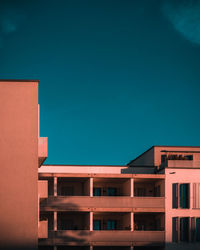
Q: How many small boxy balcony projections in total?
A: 3